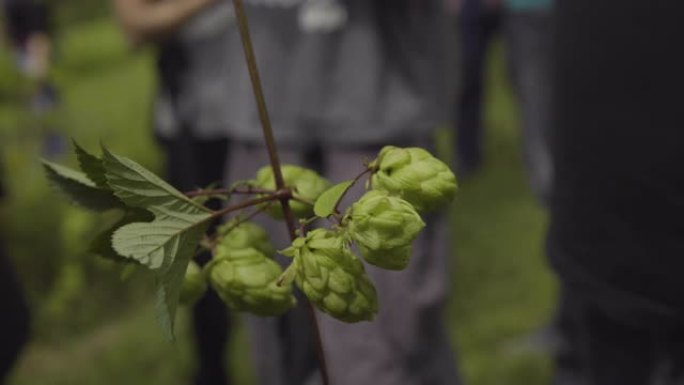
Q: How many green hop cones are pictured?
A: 7